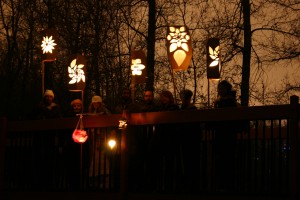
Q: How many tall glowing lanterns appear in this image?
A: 5